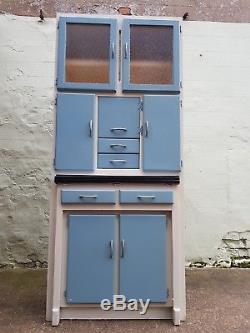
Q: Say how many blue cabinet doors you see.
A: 6